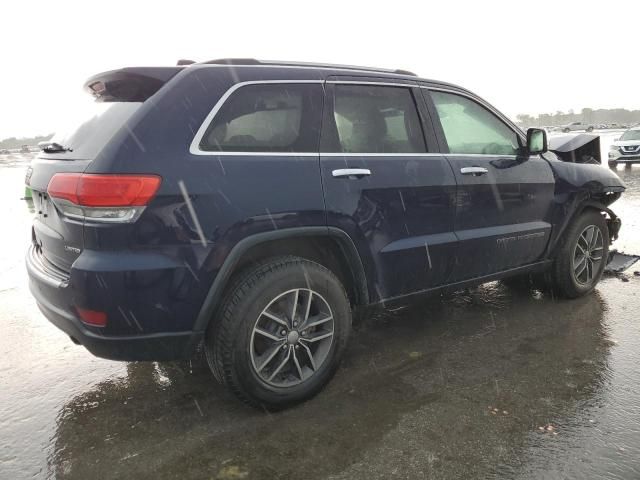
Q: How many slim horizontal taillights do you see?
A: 1